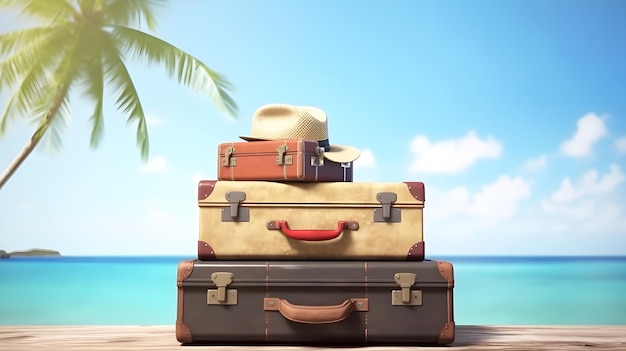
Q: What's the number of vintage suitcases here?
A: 3